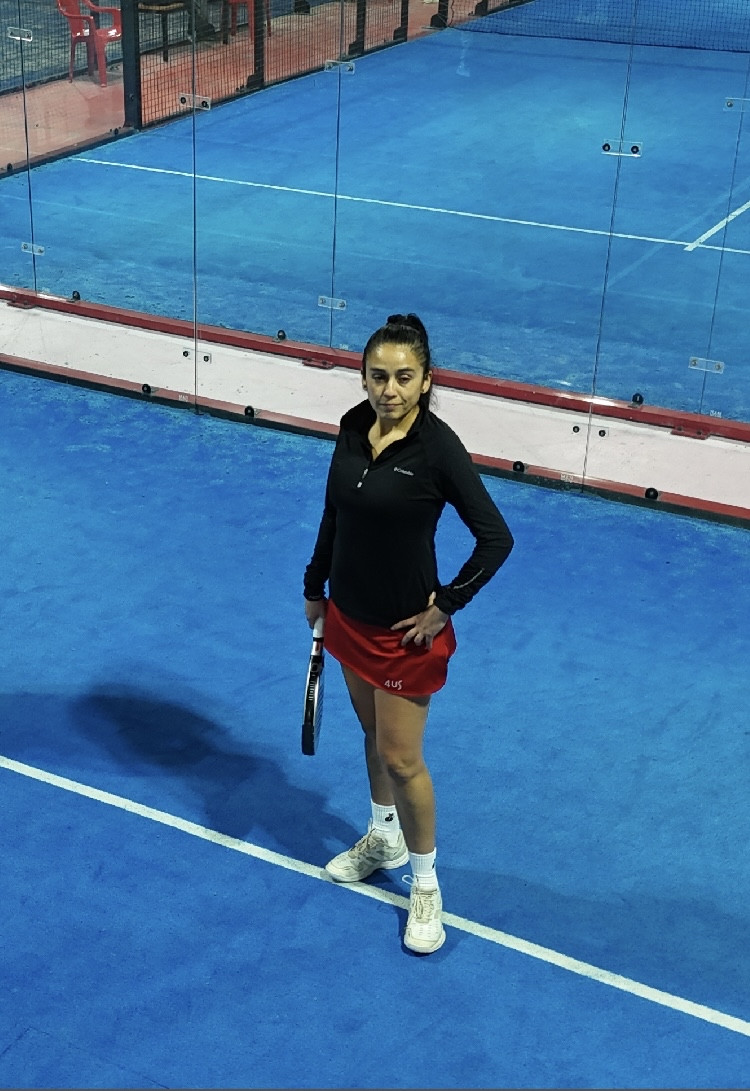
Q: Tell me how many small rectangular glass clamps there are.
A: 10